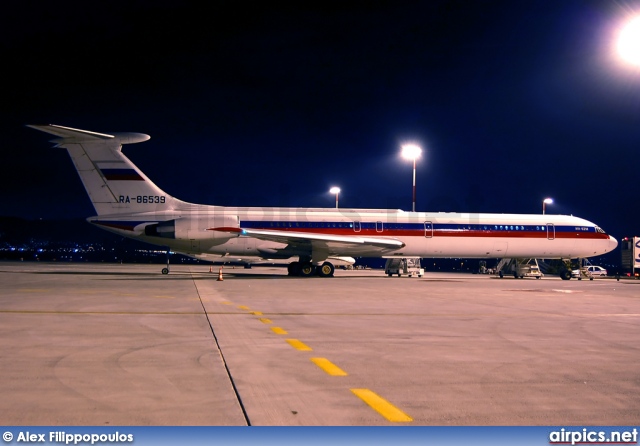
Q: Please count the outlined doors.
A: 4